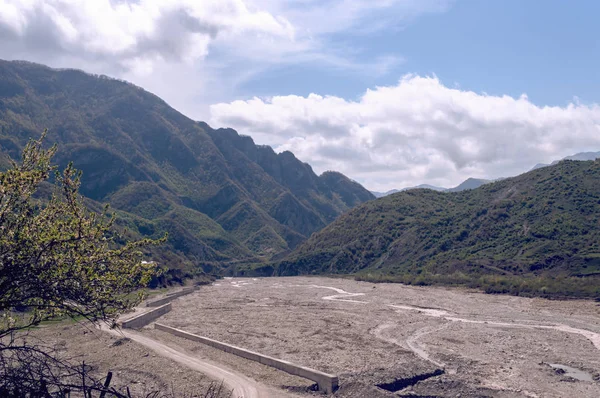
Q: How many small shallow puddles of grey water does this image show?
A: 1